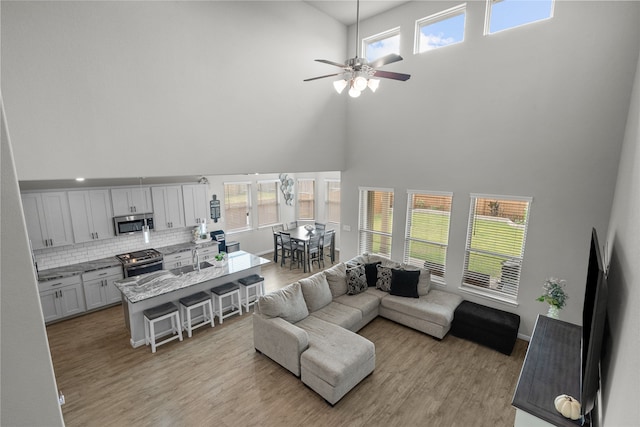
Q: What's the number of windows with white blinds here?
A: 7